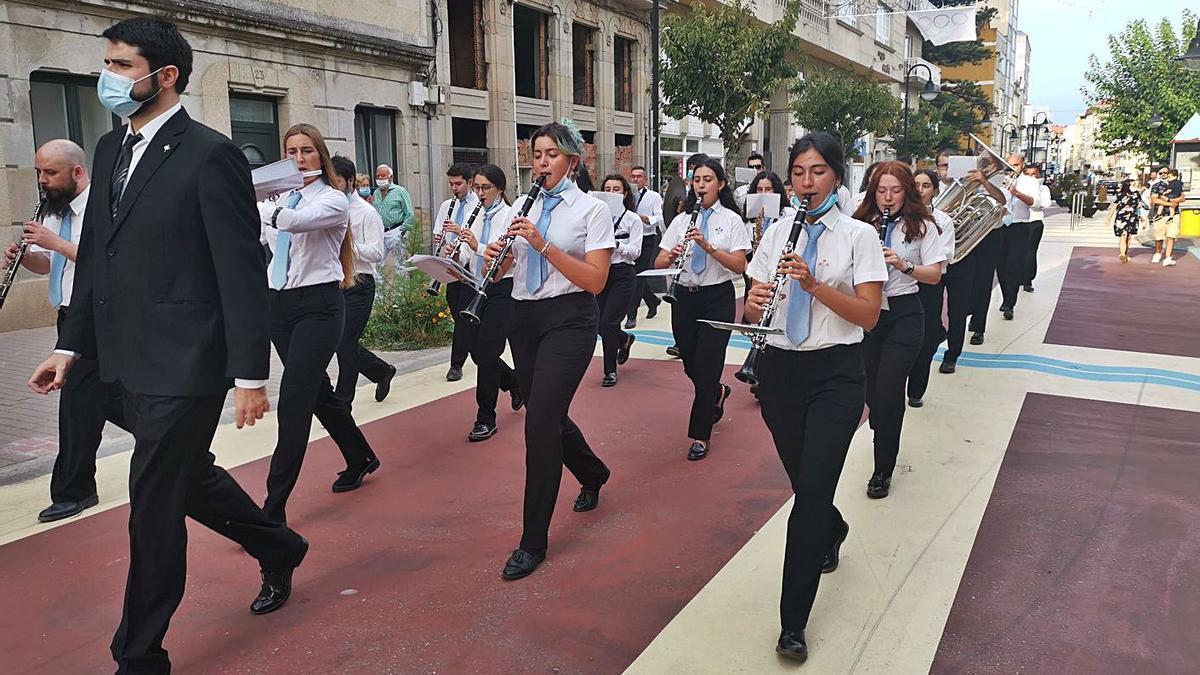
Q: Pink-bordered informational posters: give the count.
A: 0